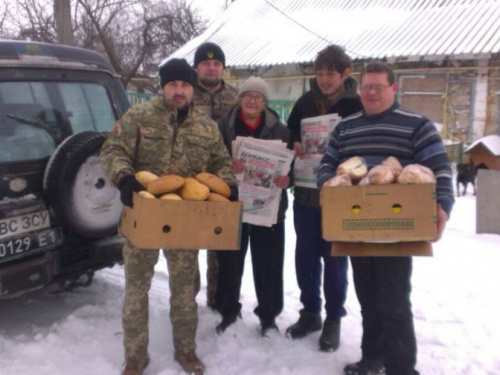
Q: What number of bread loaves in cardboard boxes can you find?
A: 12